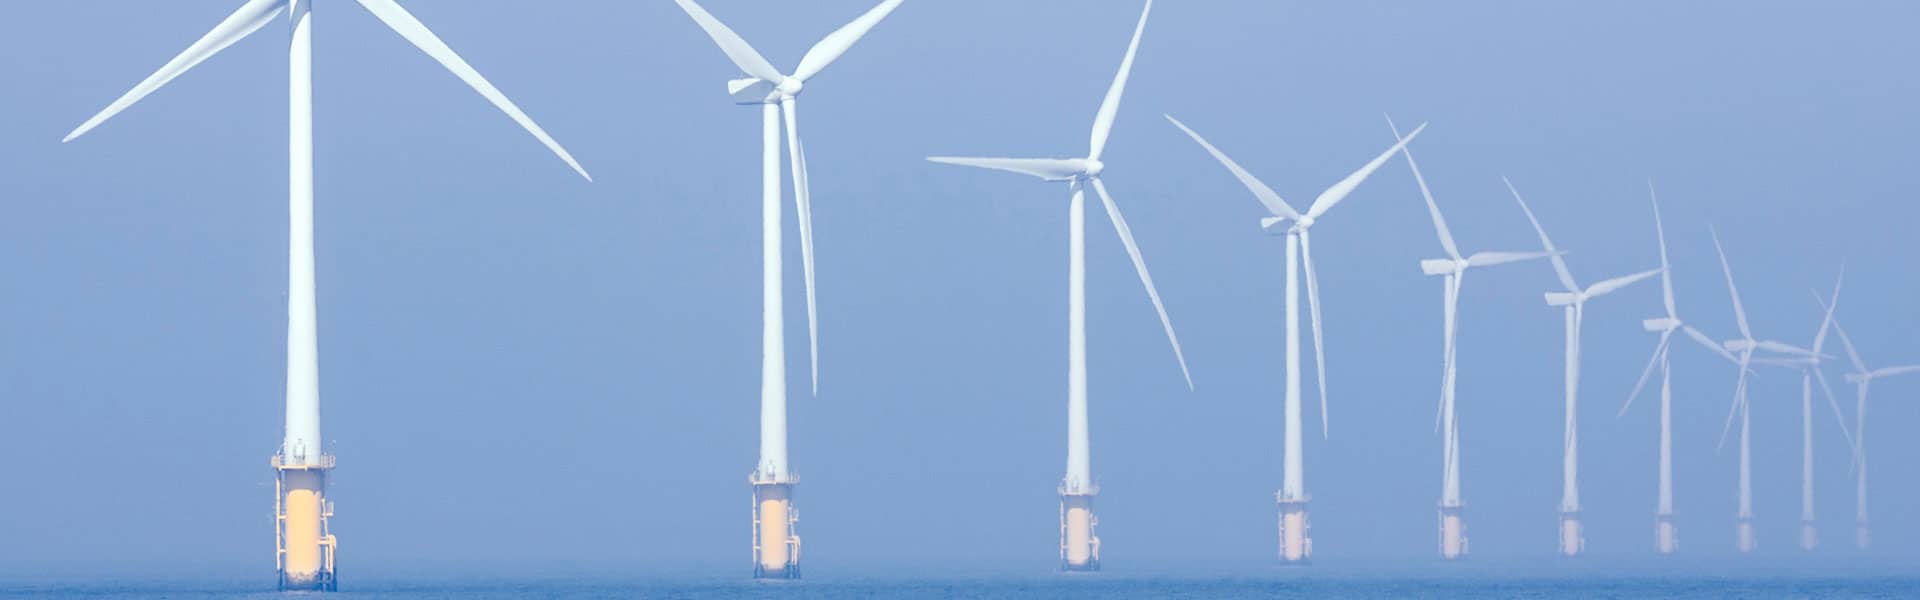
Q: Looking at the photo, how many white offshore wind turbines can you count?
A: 10